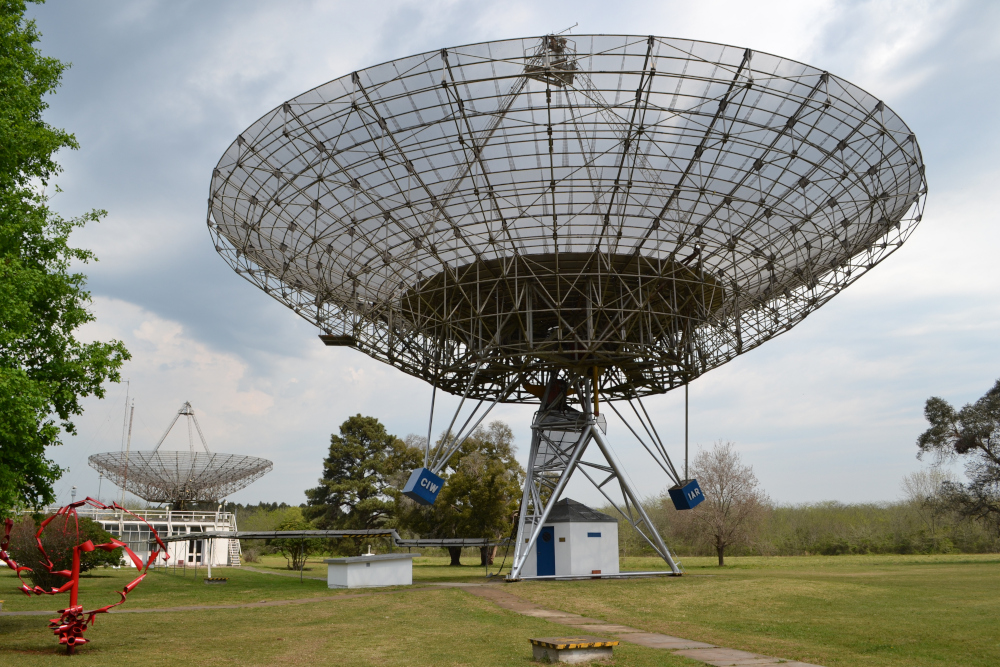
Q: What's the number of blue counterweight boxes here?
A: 2